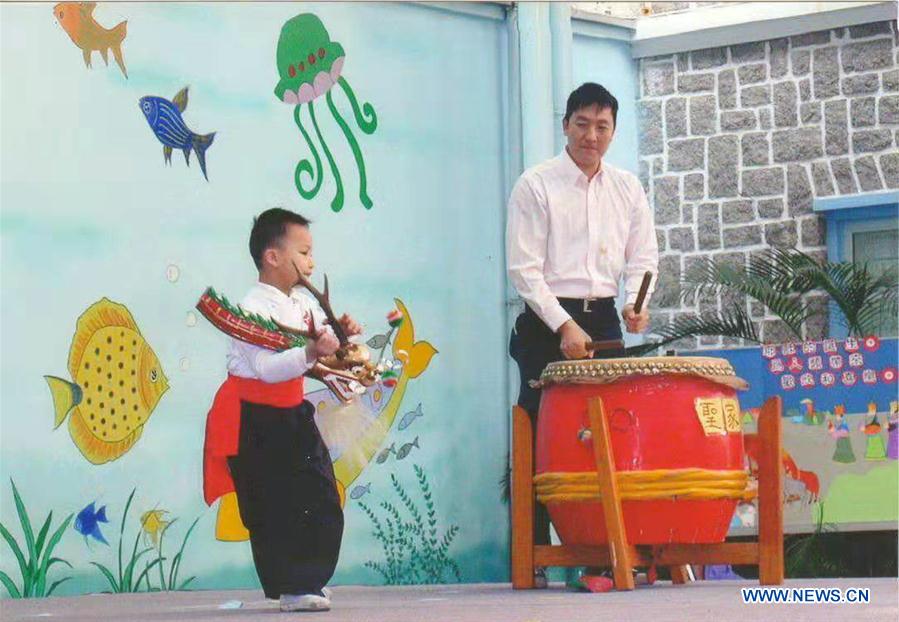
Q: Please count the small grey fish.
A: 5